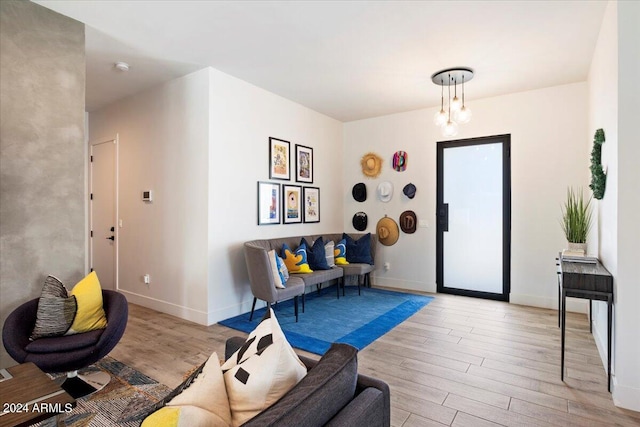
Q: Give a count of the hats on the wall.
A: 8